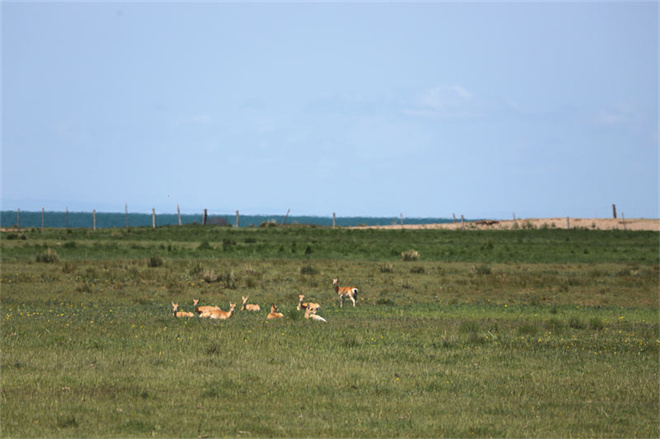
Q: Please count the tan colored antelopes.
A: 8